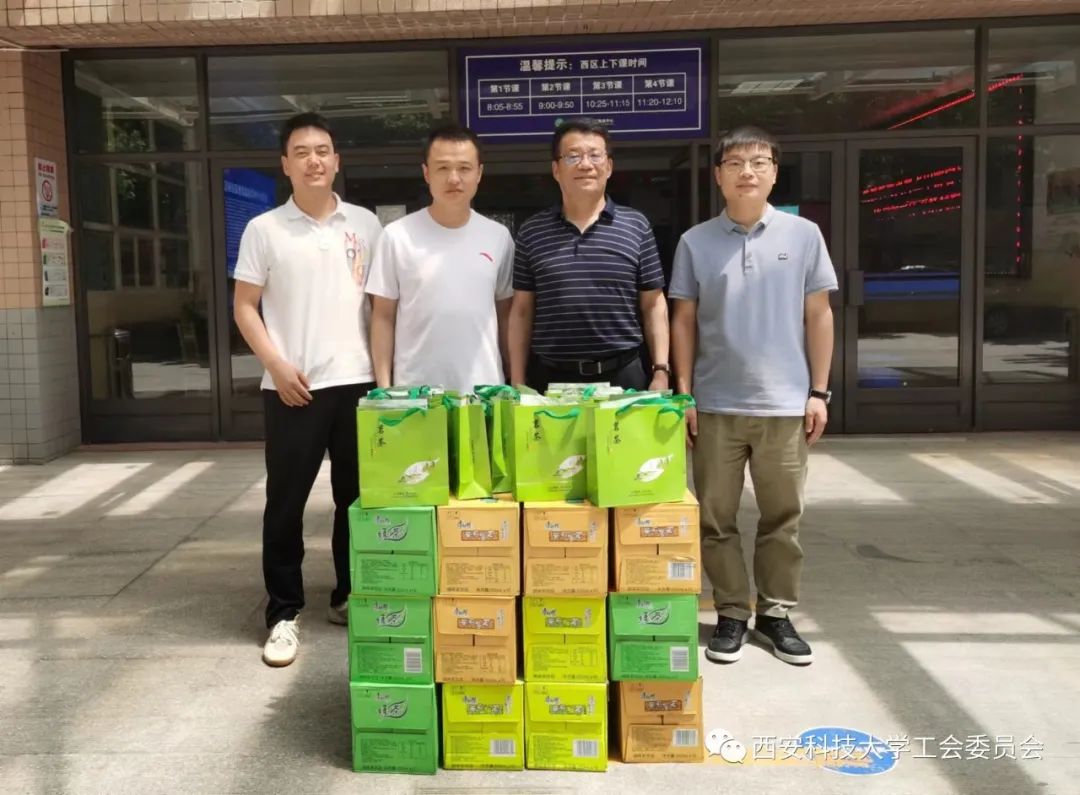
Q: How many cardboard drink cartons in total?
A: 12